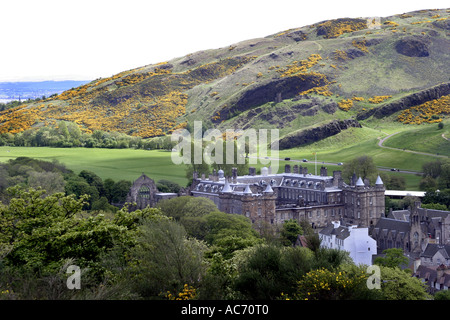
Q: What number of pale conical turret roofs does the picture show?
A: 5